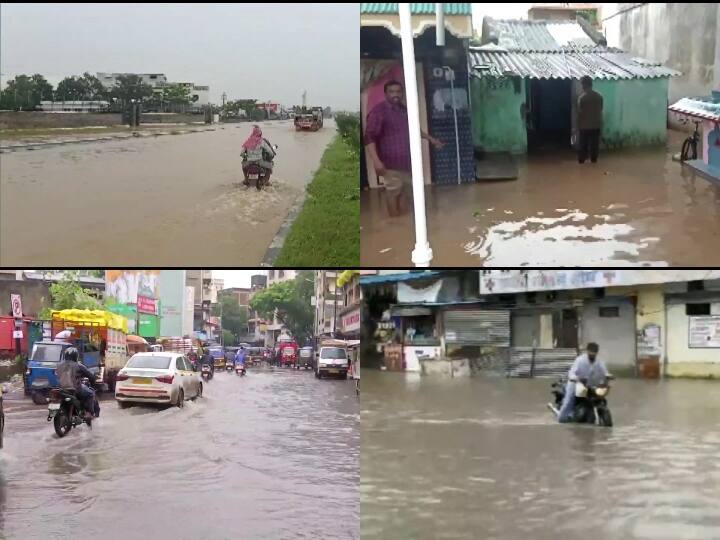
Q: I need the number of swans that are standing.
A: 0